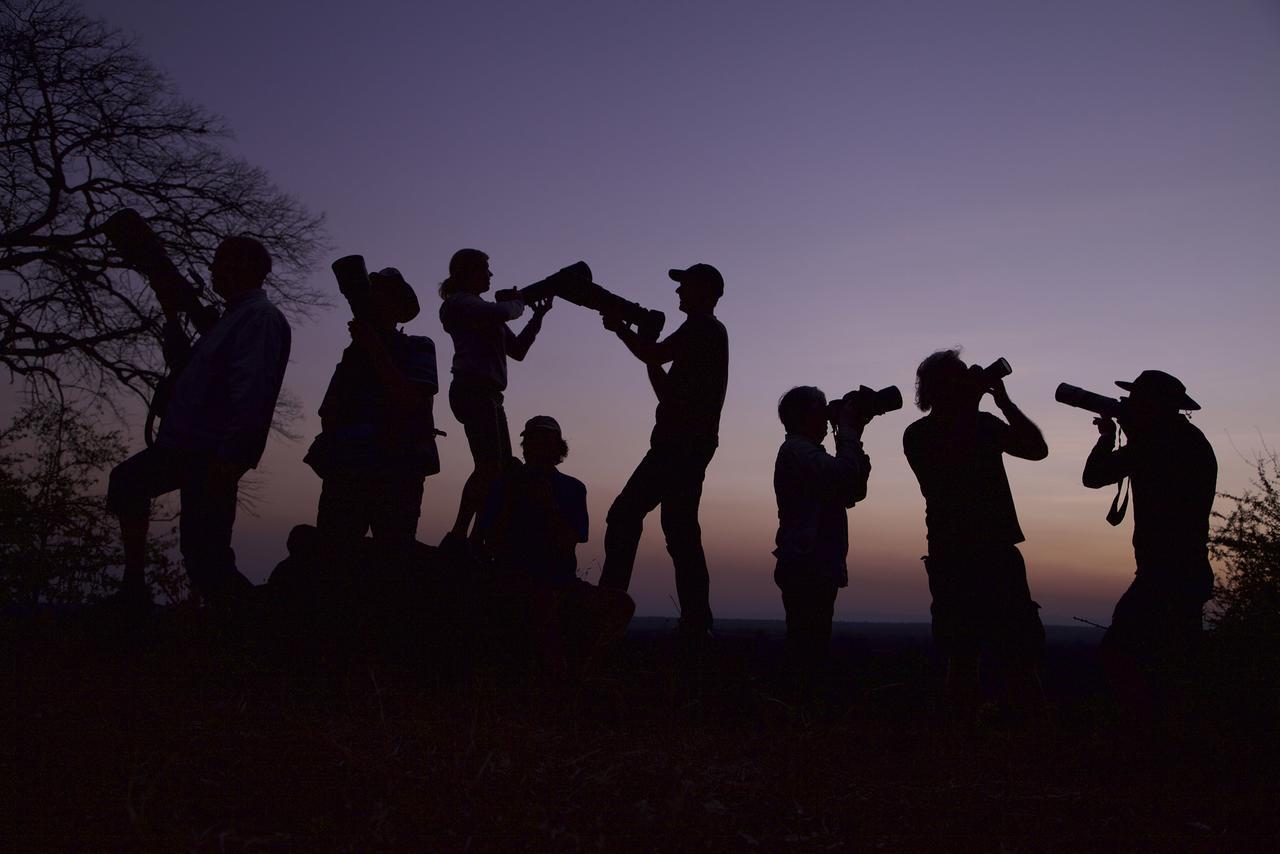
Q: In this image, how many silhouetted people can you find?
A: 8